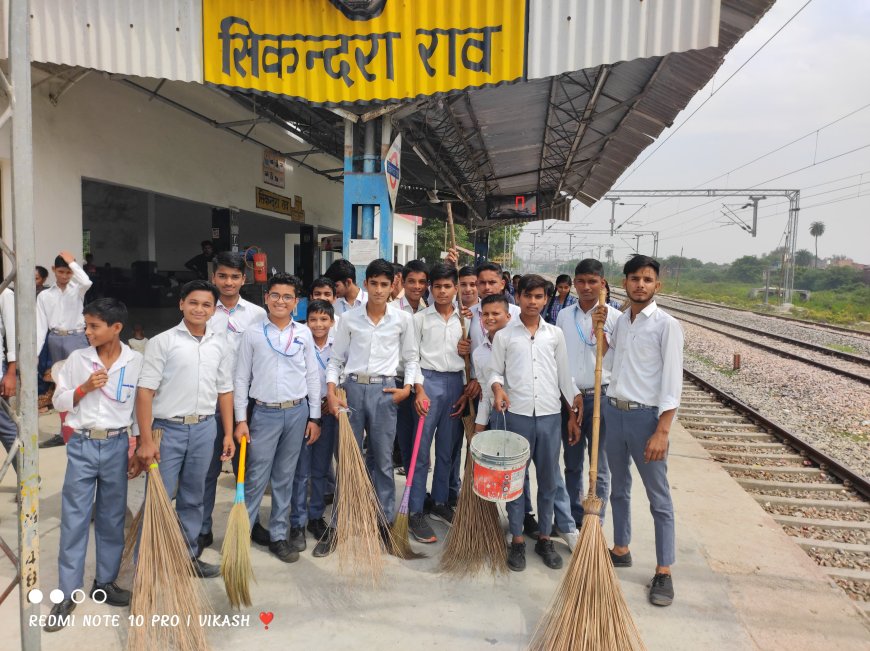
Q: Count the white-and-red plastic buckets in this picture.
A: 1